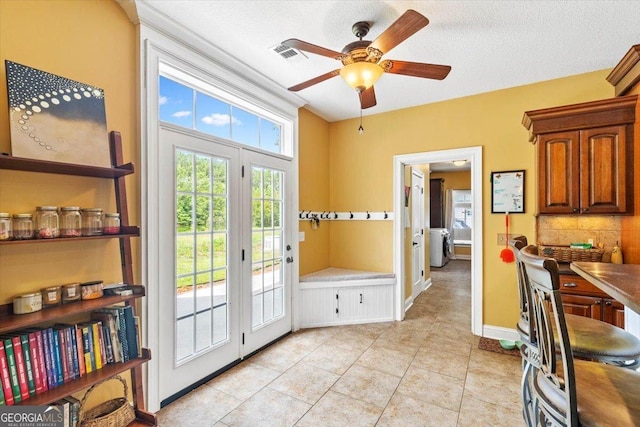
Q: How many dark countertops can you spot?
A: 2